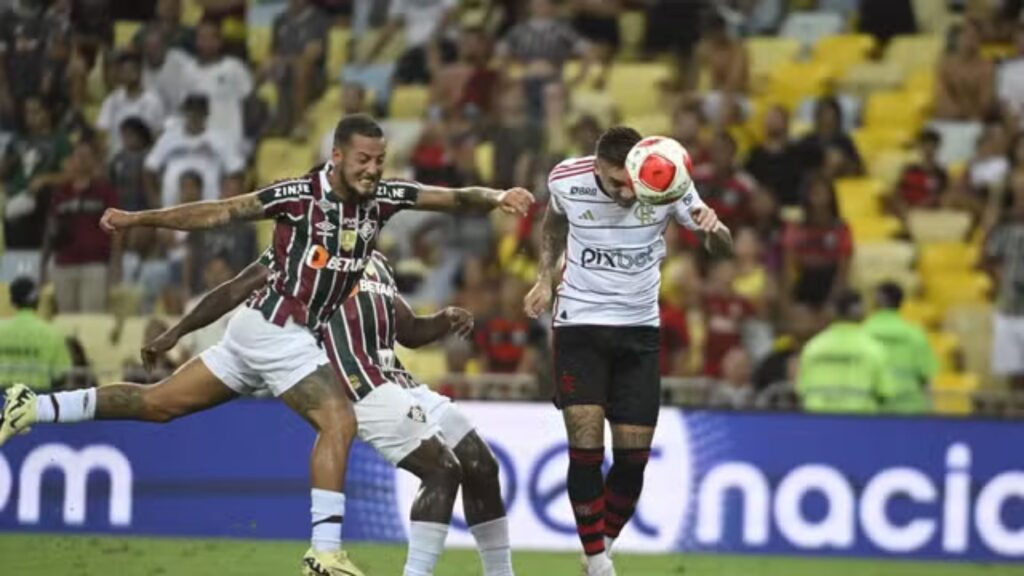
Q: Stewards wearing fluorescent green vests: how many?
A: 3